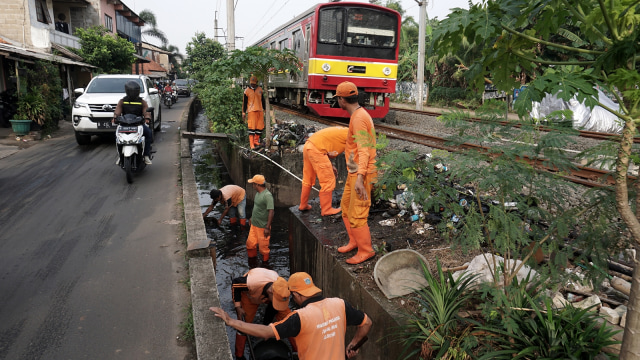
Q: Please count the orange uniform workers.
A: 7